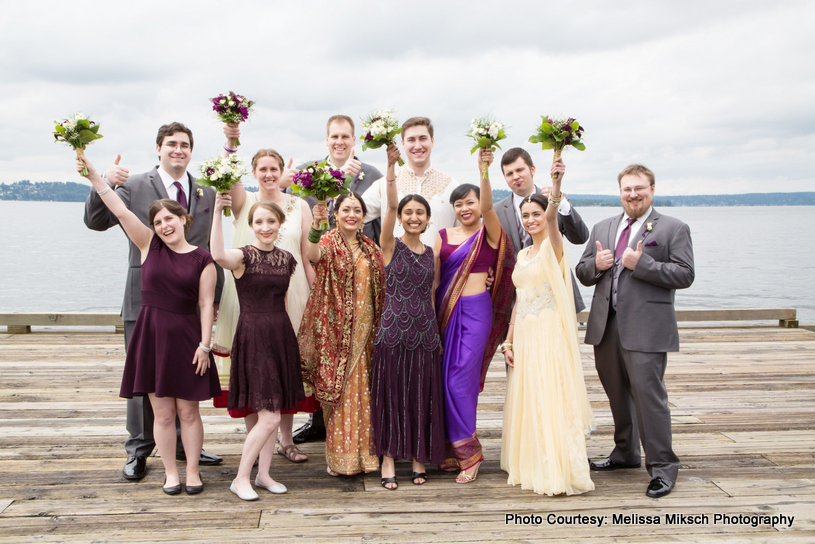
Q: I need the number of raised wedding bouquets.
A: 7